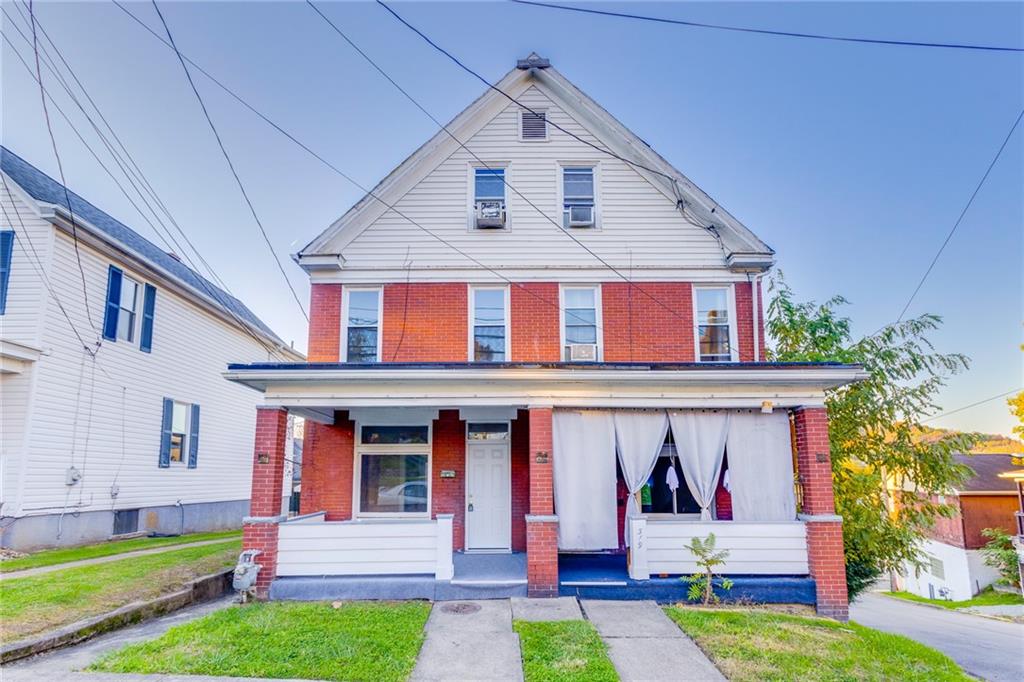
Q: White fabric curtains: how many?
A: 4